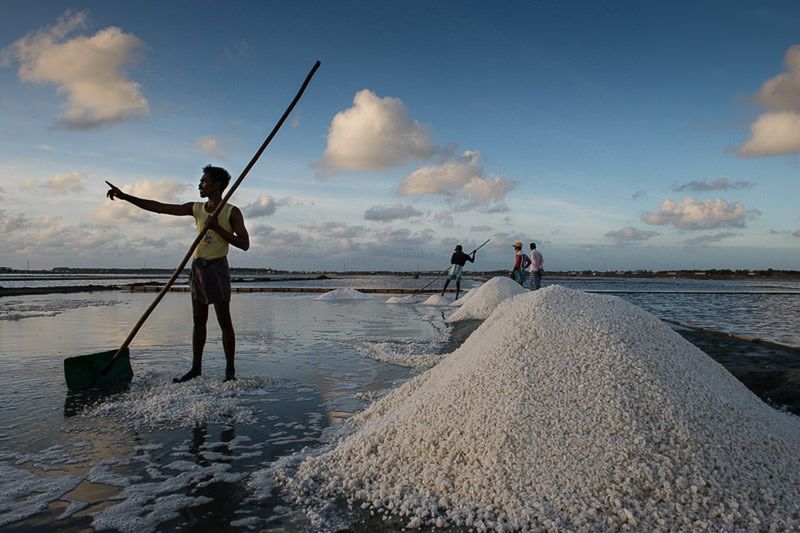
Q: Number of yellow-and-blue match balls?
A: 0